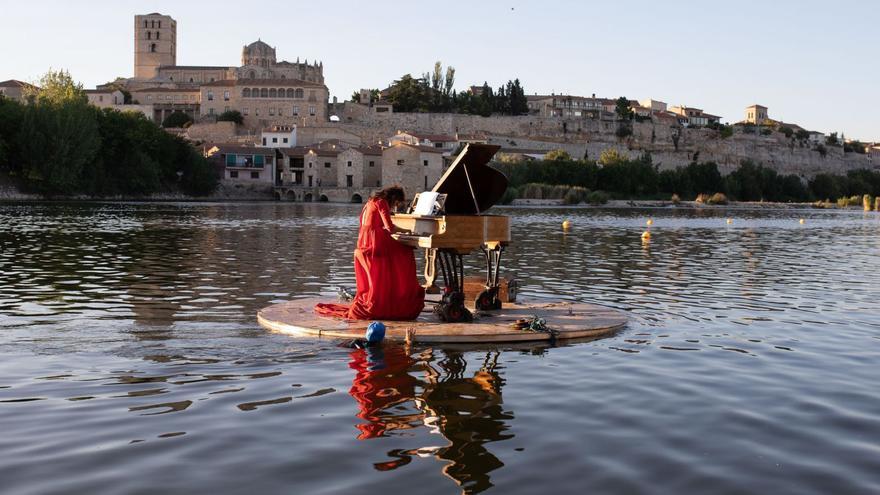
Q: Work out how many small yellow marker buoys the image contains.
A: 5